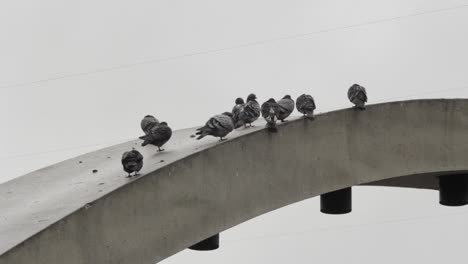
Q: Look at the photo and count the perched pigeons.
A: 10